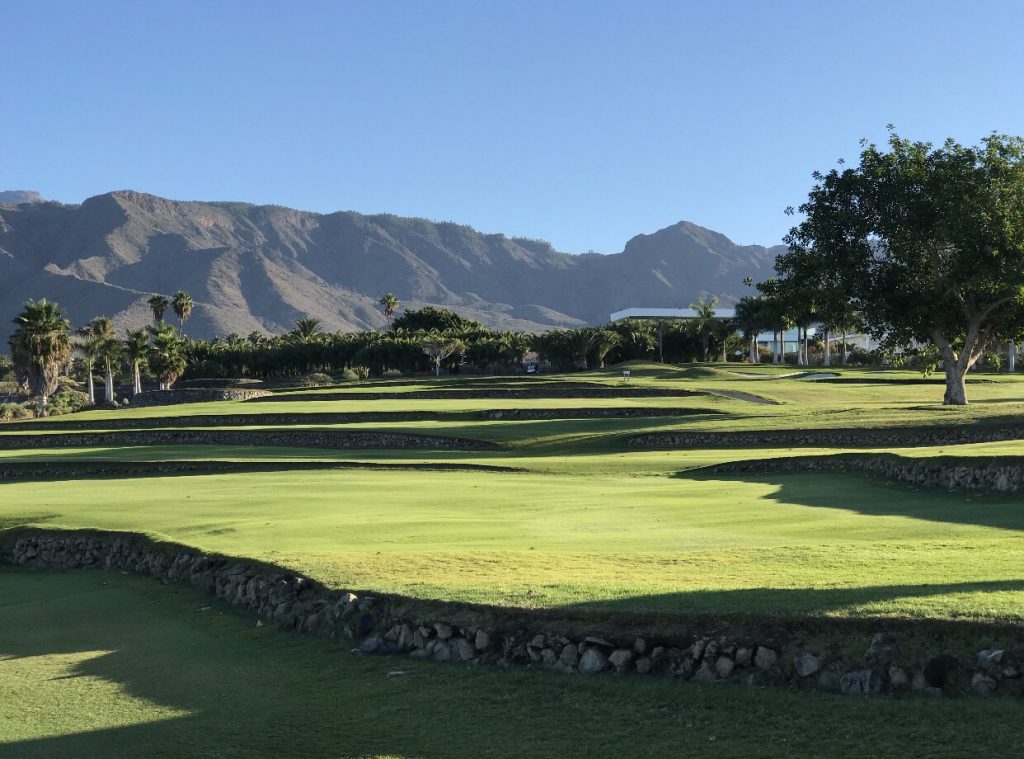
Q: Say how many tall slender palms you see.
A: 3